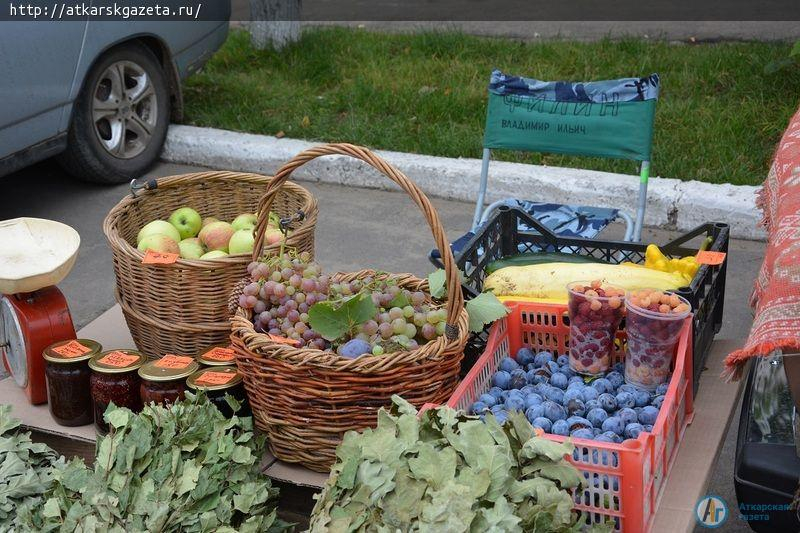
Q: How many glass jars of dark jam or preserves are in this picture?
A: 5